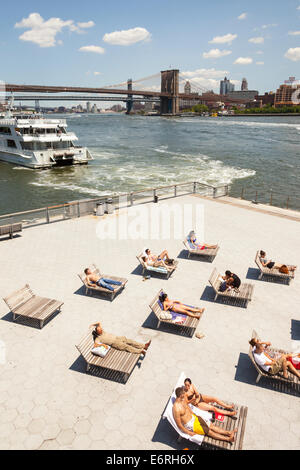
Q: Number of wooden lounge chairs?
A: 10